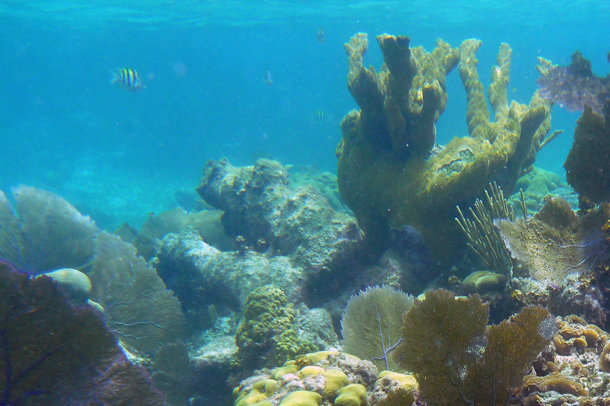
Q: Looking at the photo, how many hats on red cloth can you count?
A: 0